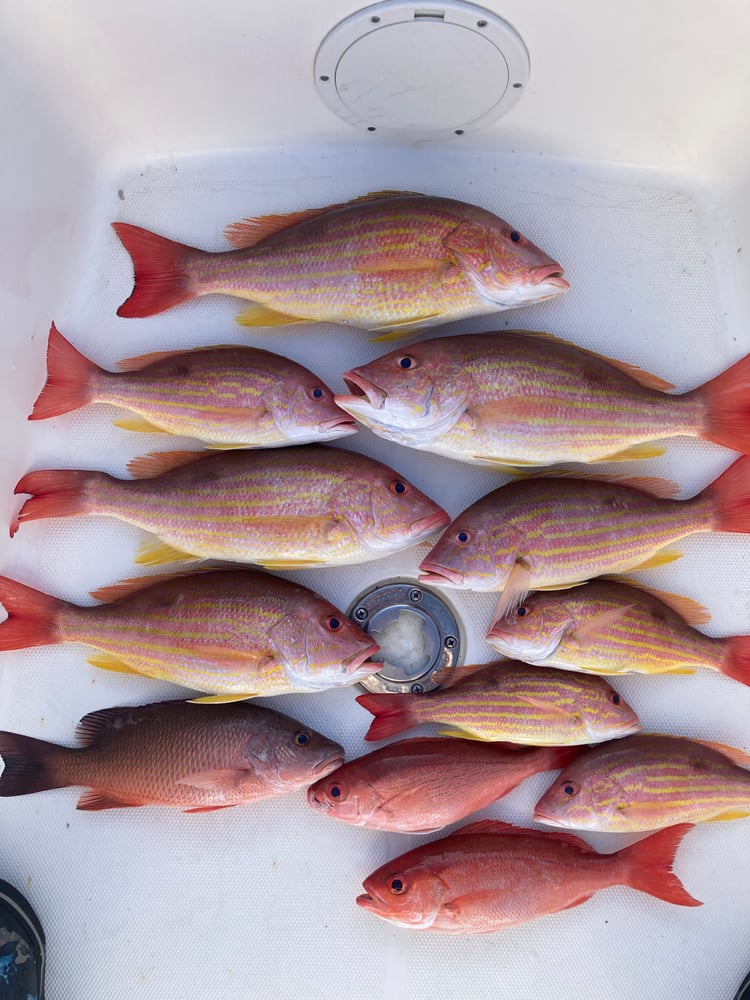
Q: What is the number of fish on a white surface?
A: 12